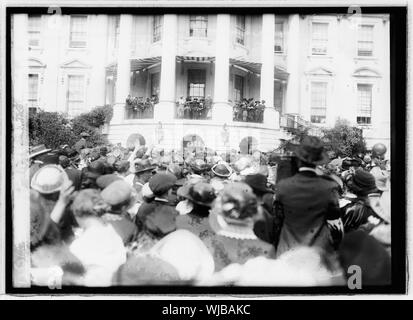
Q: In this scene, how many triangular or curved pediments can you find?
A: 4